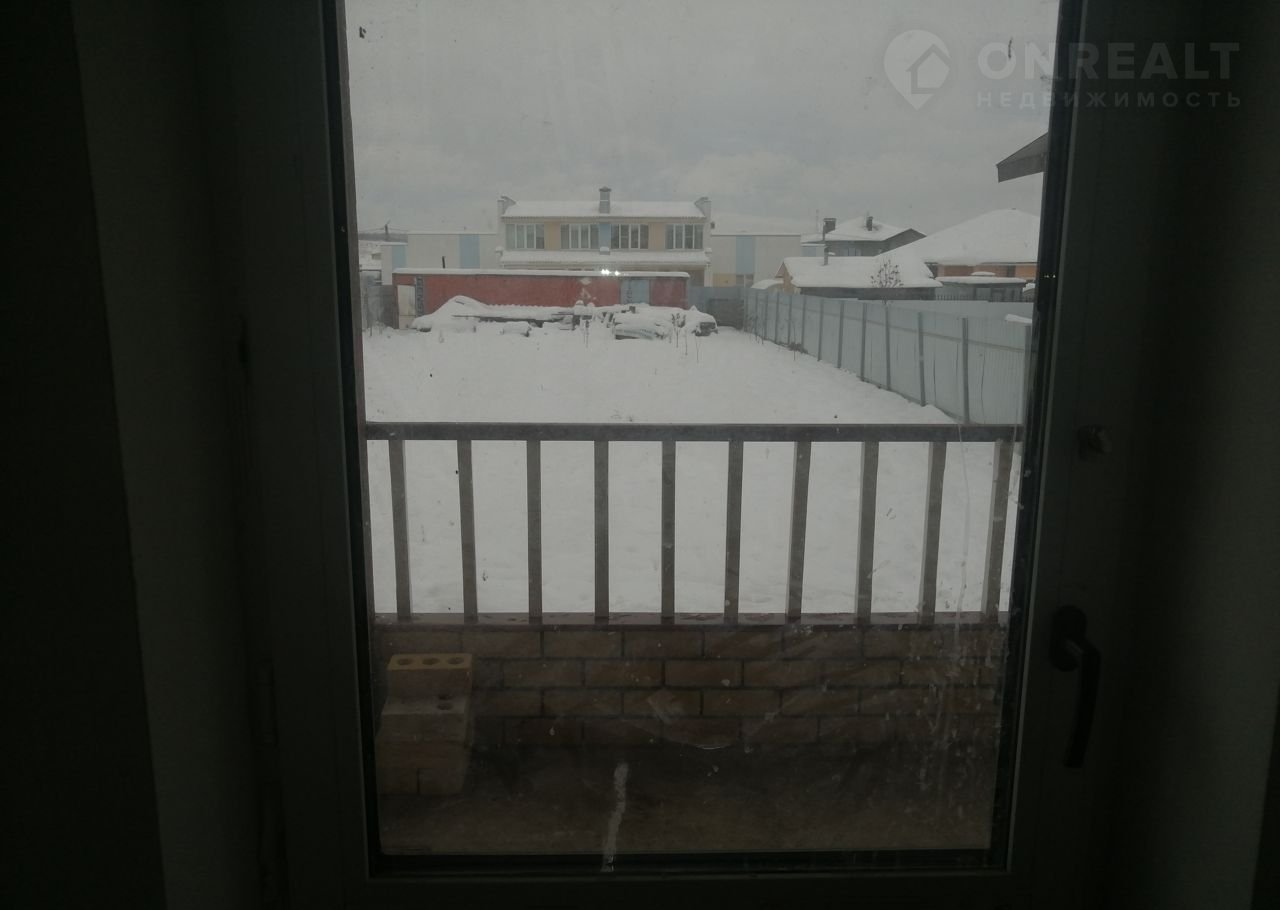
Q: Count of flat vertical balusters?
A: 10